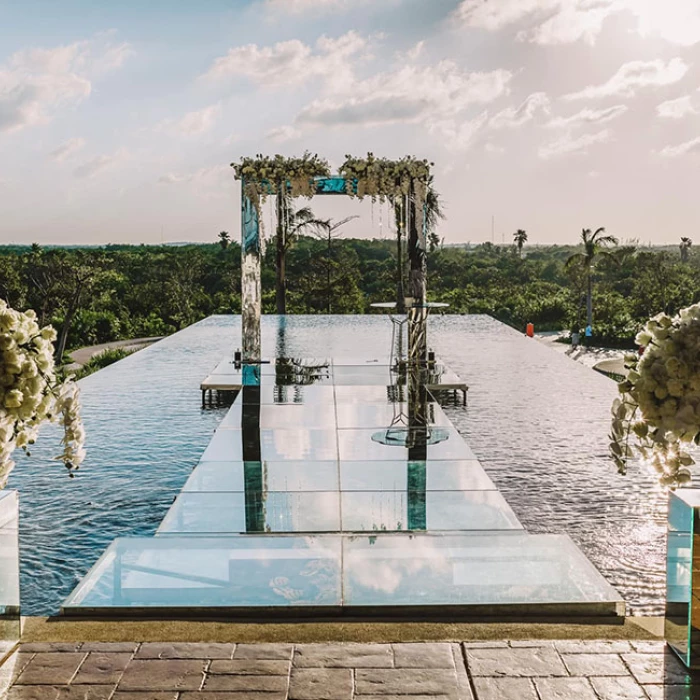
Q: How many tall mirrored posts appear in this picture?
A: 2